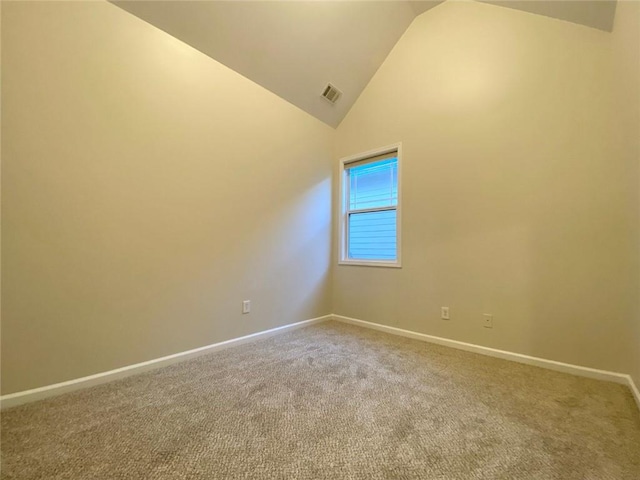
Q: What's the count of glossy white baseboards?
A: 3